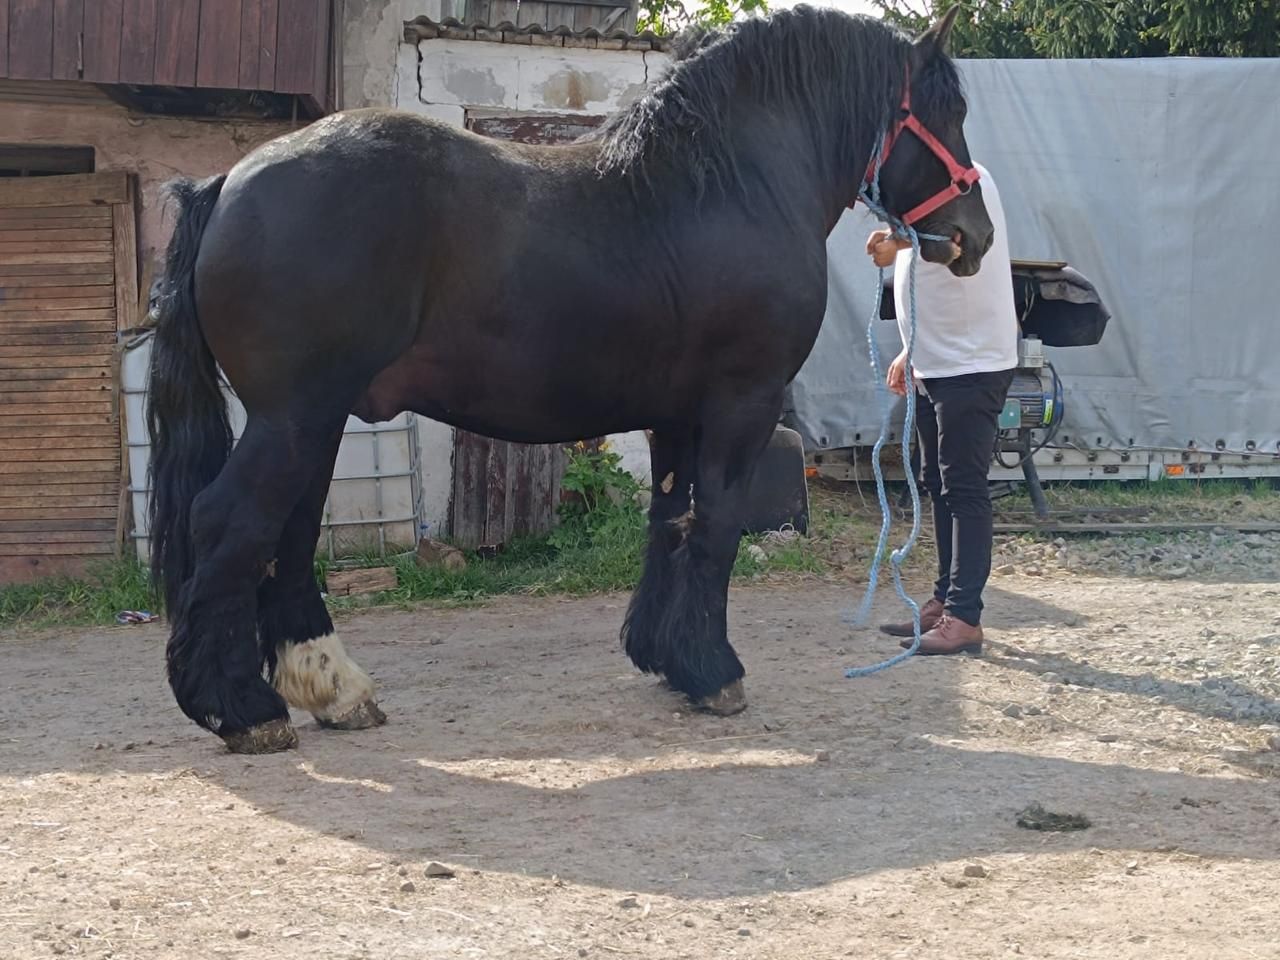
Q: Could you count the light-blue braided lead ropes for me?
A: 2